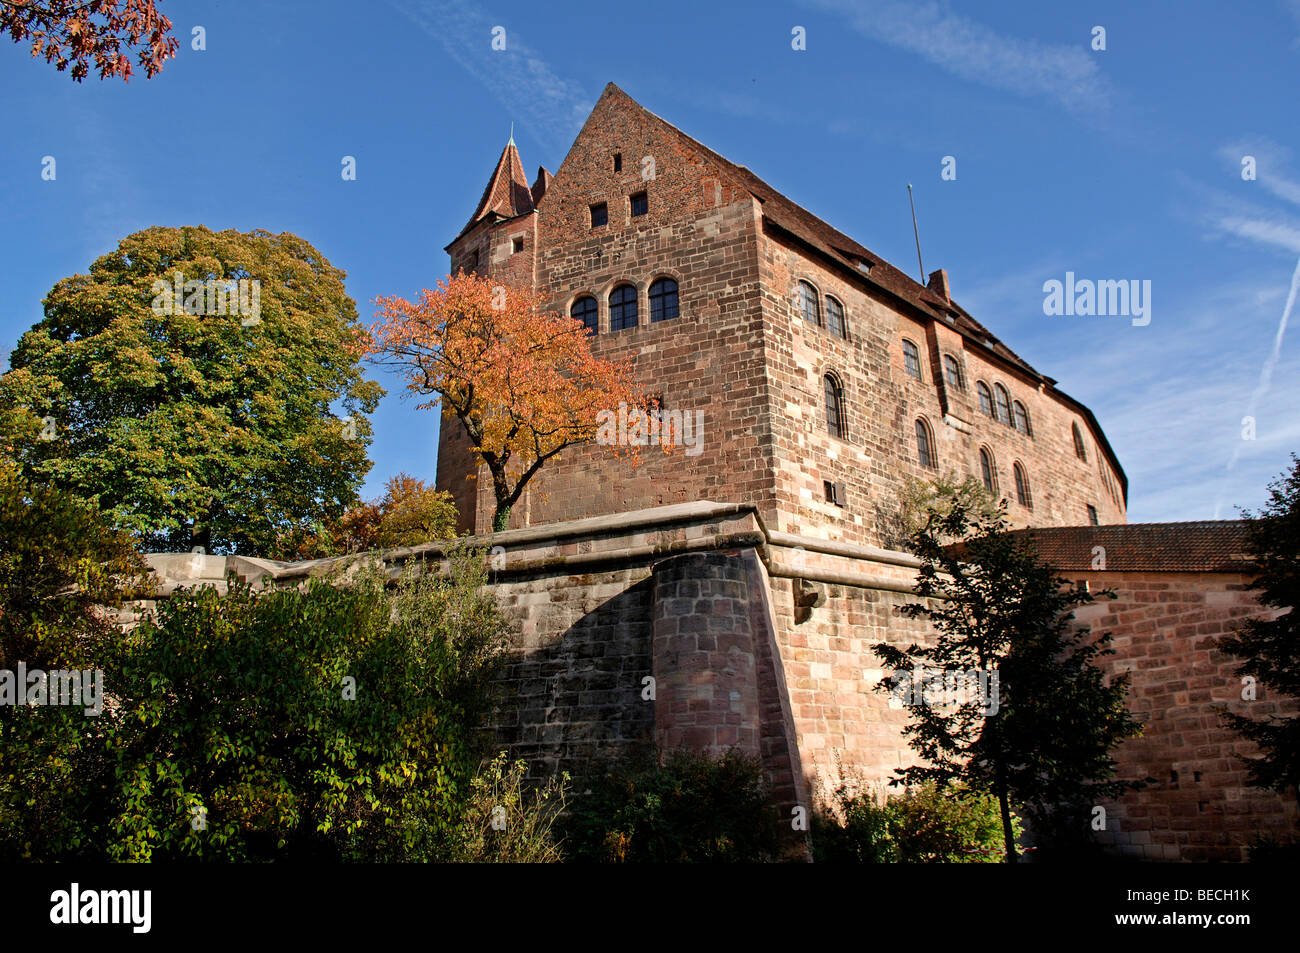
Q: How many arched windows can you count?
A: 15